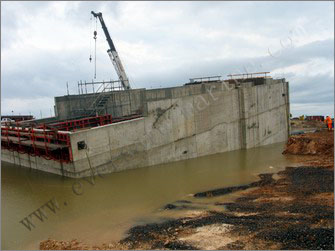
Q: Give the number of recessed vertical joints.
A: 1